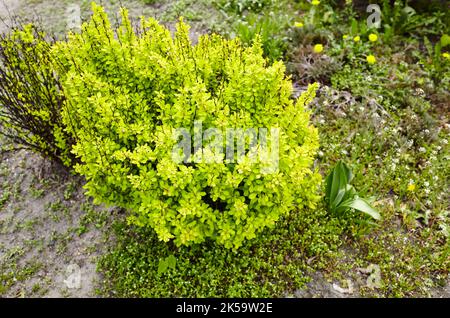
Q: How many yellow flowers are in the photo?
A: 9